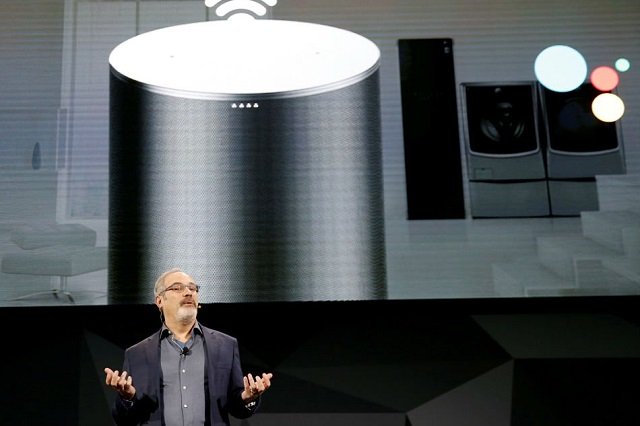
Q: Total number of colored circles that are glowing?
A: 4